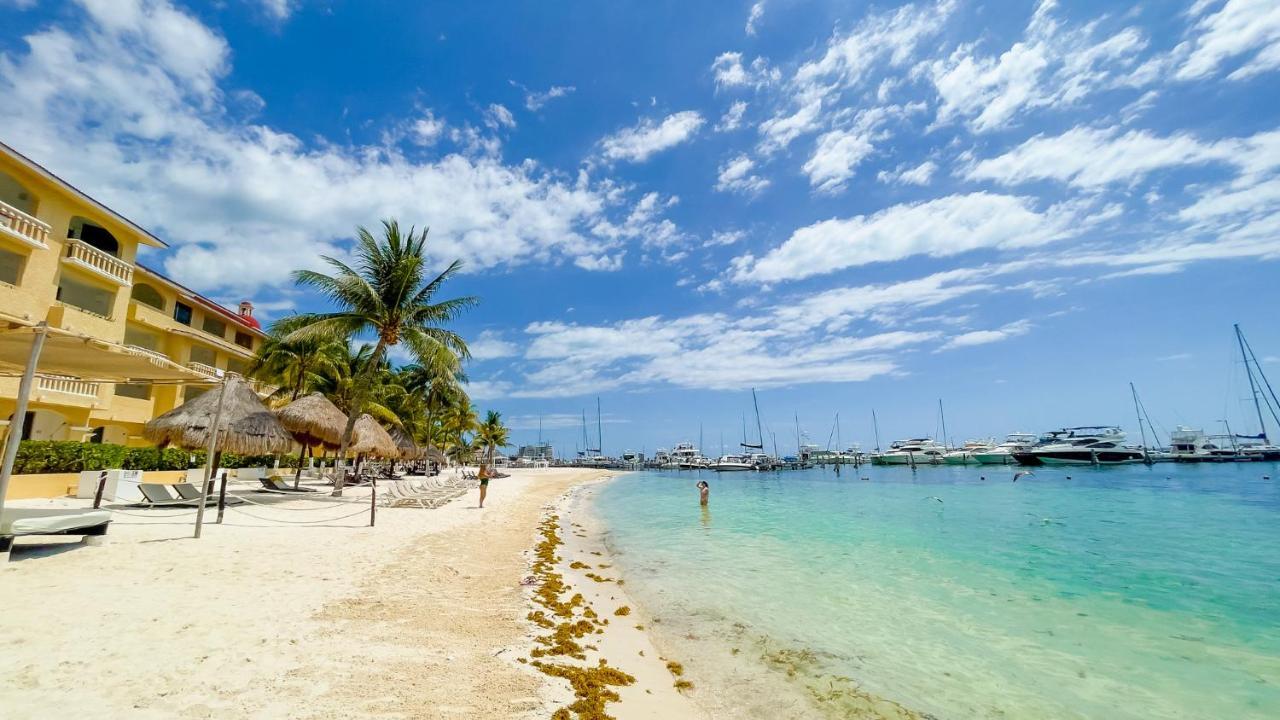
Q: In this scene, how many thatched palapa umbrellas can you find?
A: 5